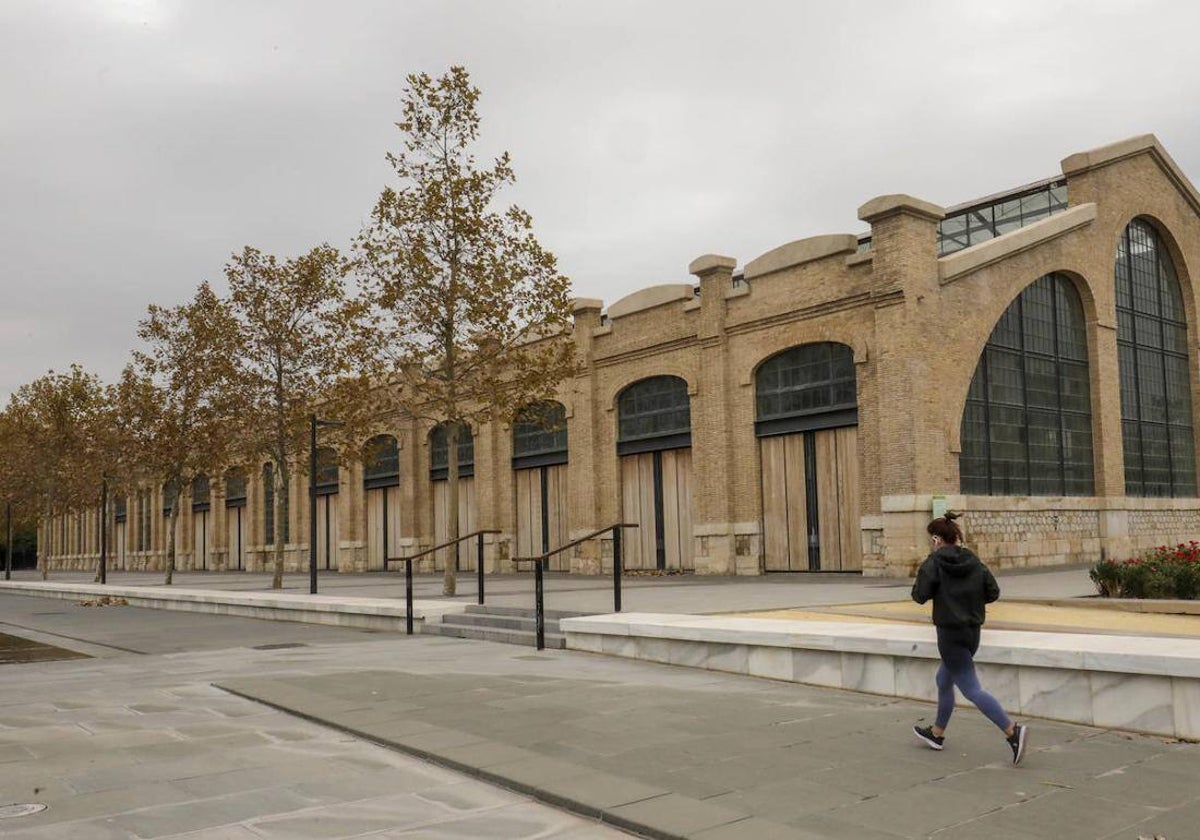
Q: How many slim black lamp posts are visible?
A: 3